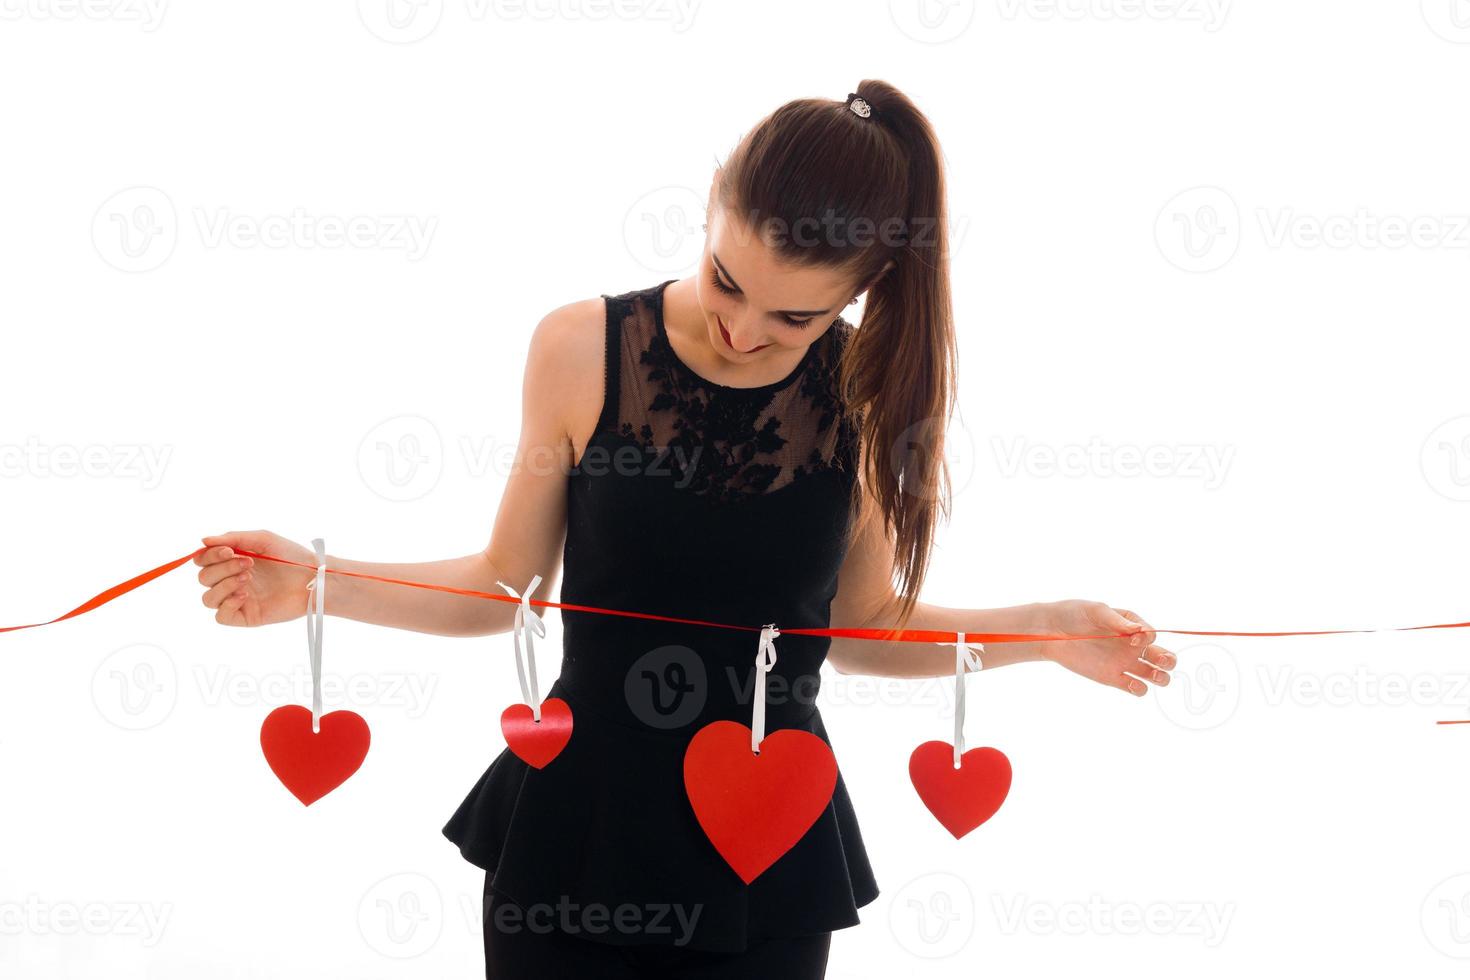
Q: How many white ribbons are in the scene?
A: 4